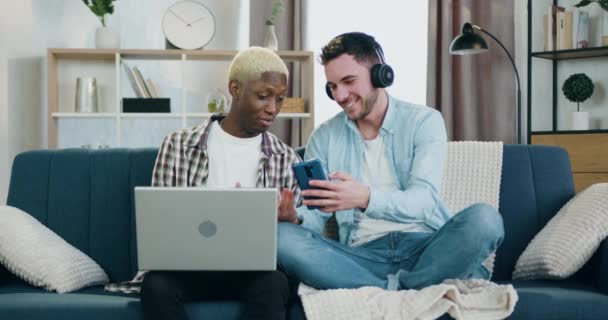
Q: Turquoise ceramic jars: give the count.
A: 0